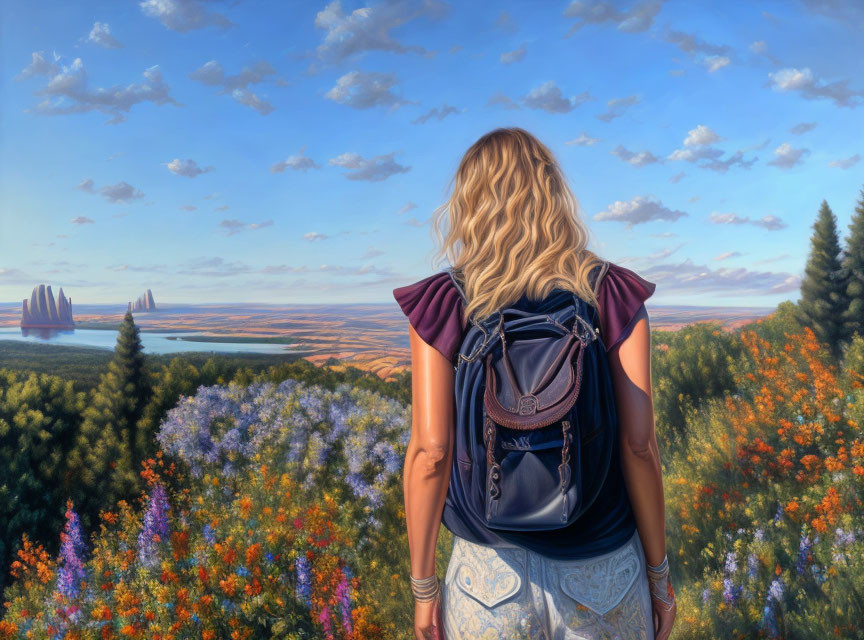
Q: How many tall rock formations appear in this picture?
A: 2